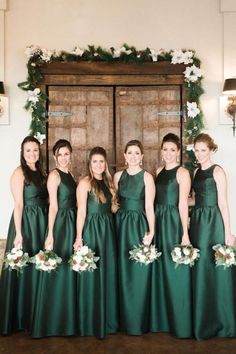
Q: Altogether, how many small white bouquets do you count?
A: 6